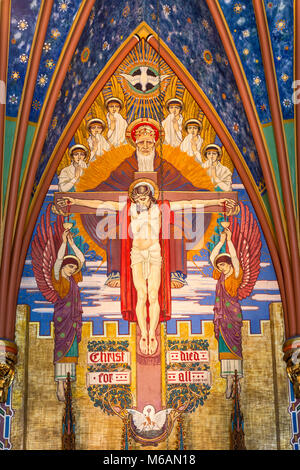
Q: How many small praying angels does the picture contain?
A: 6